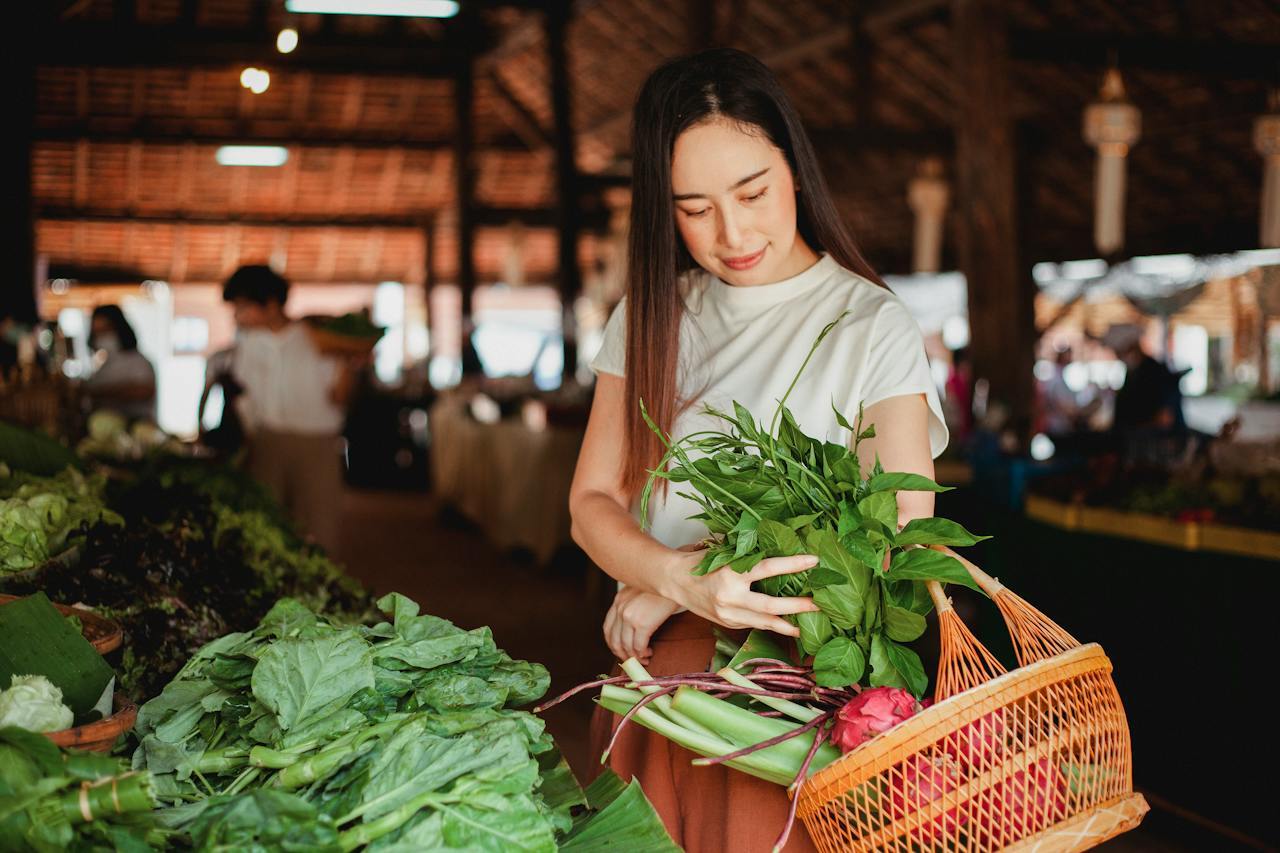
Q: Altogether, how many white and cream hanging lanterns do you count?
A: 3